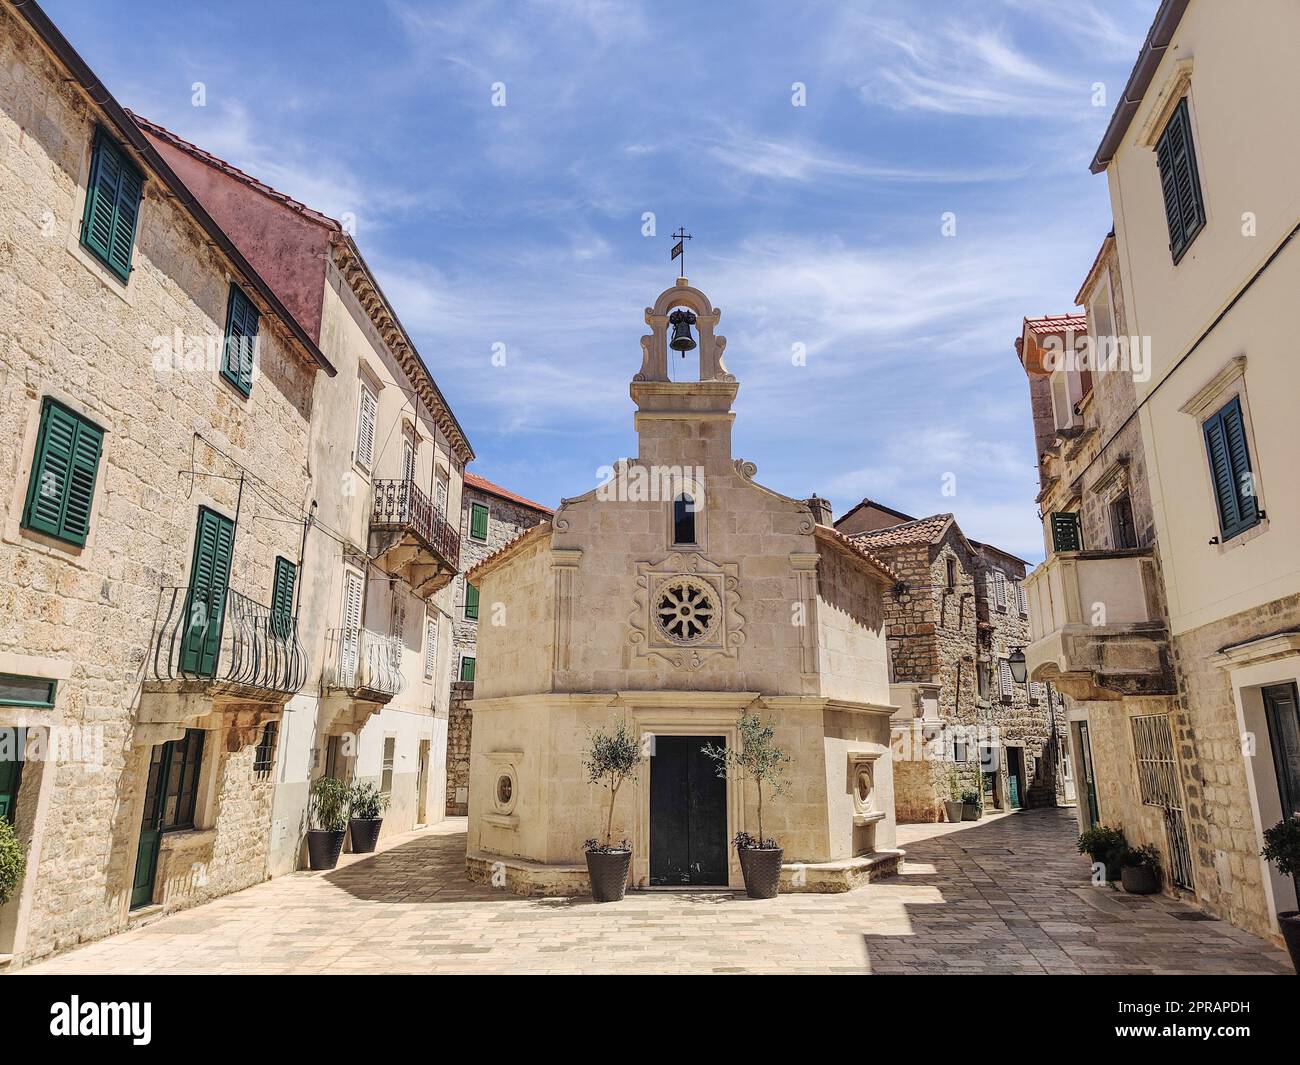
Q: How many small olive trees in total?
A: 2